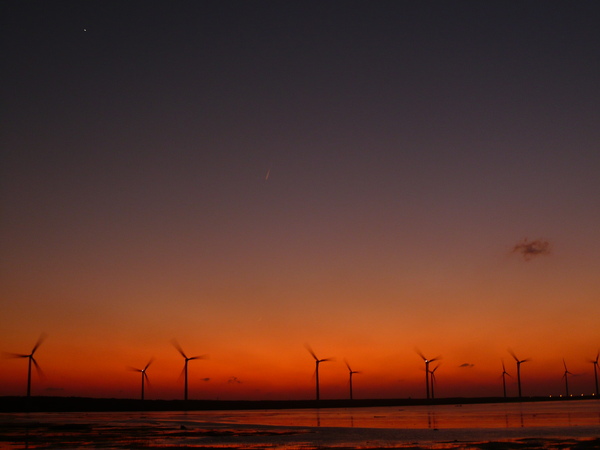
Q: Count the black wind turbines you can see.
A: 11